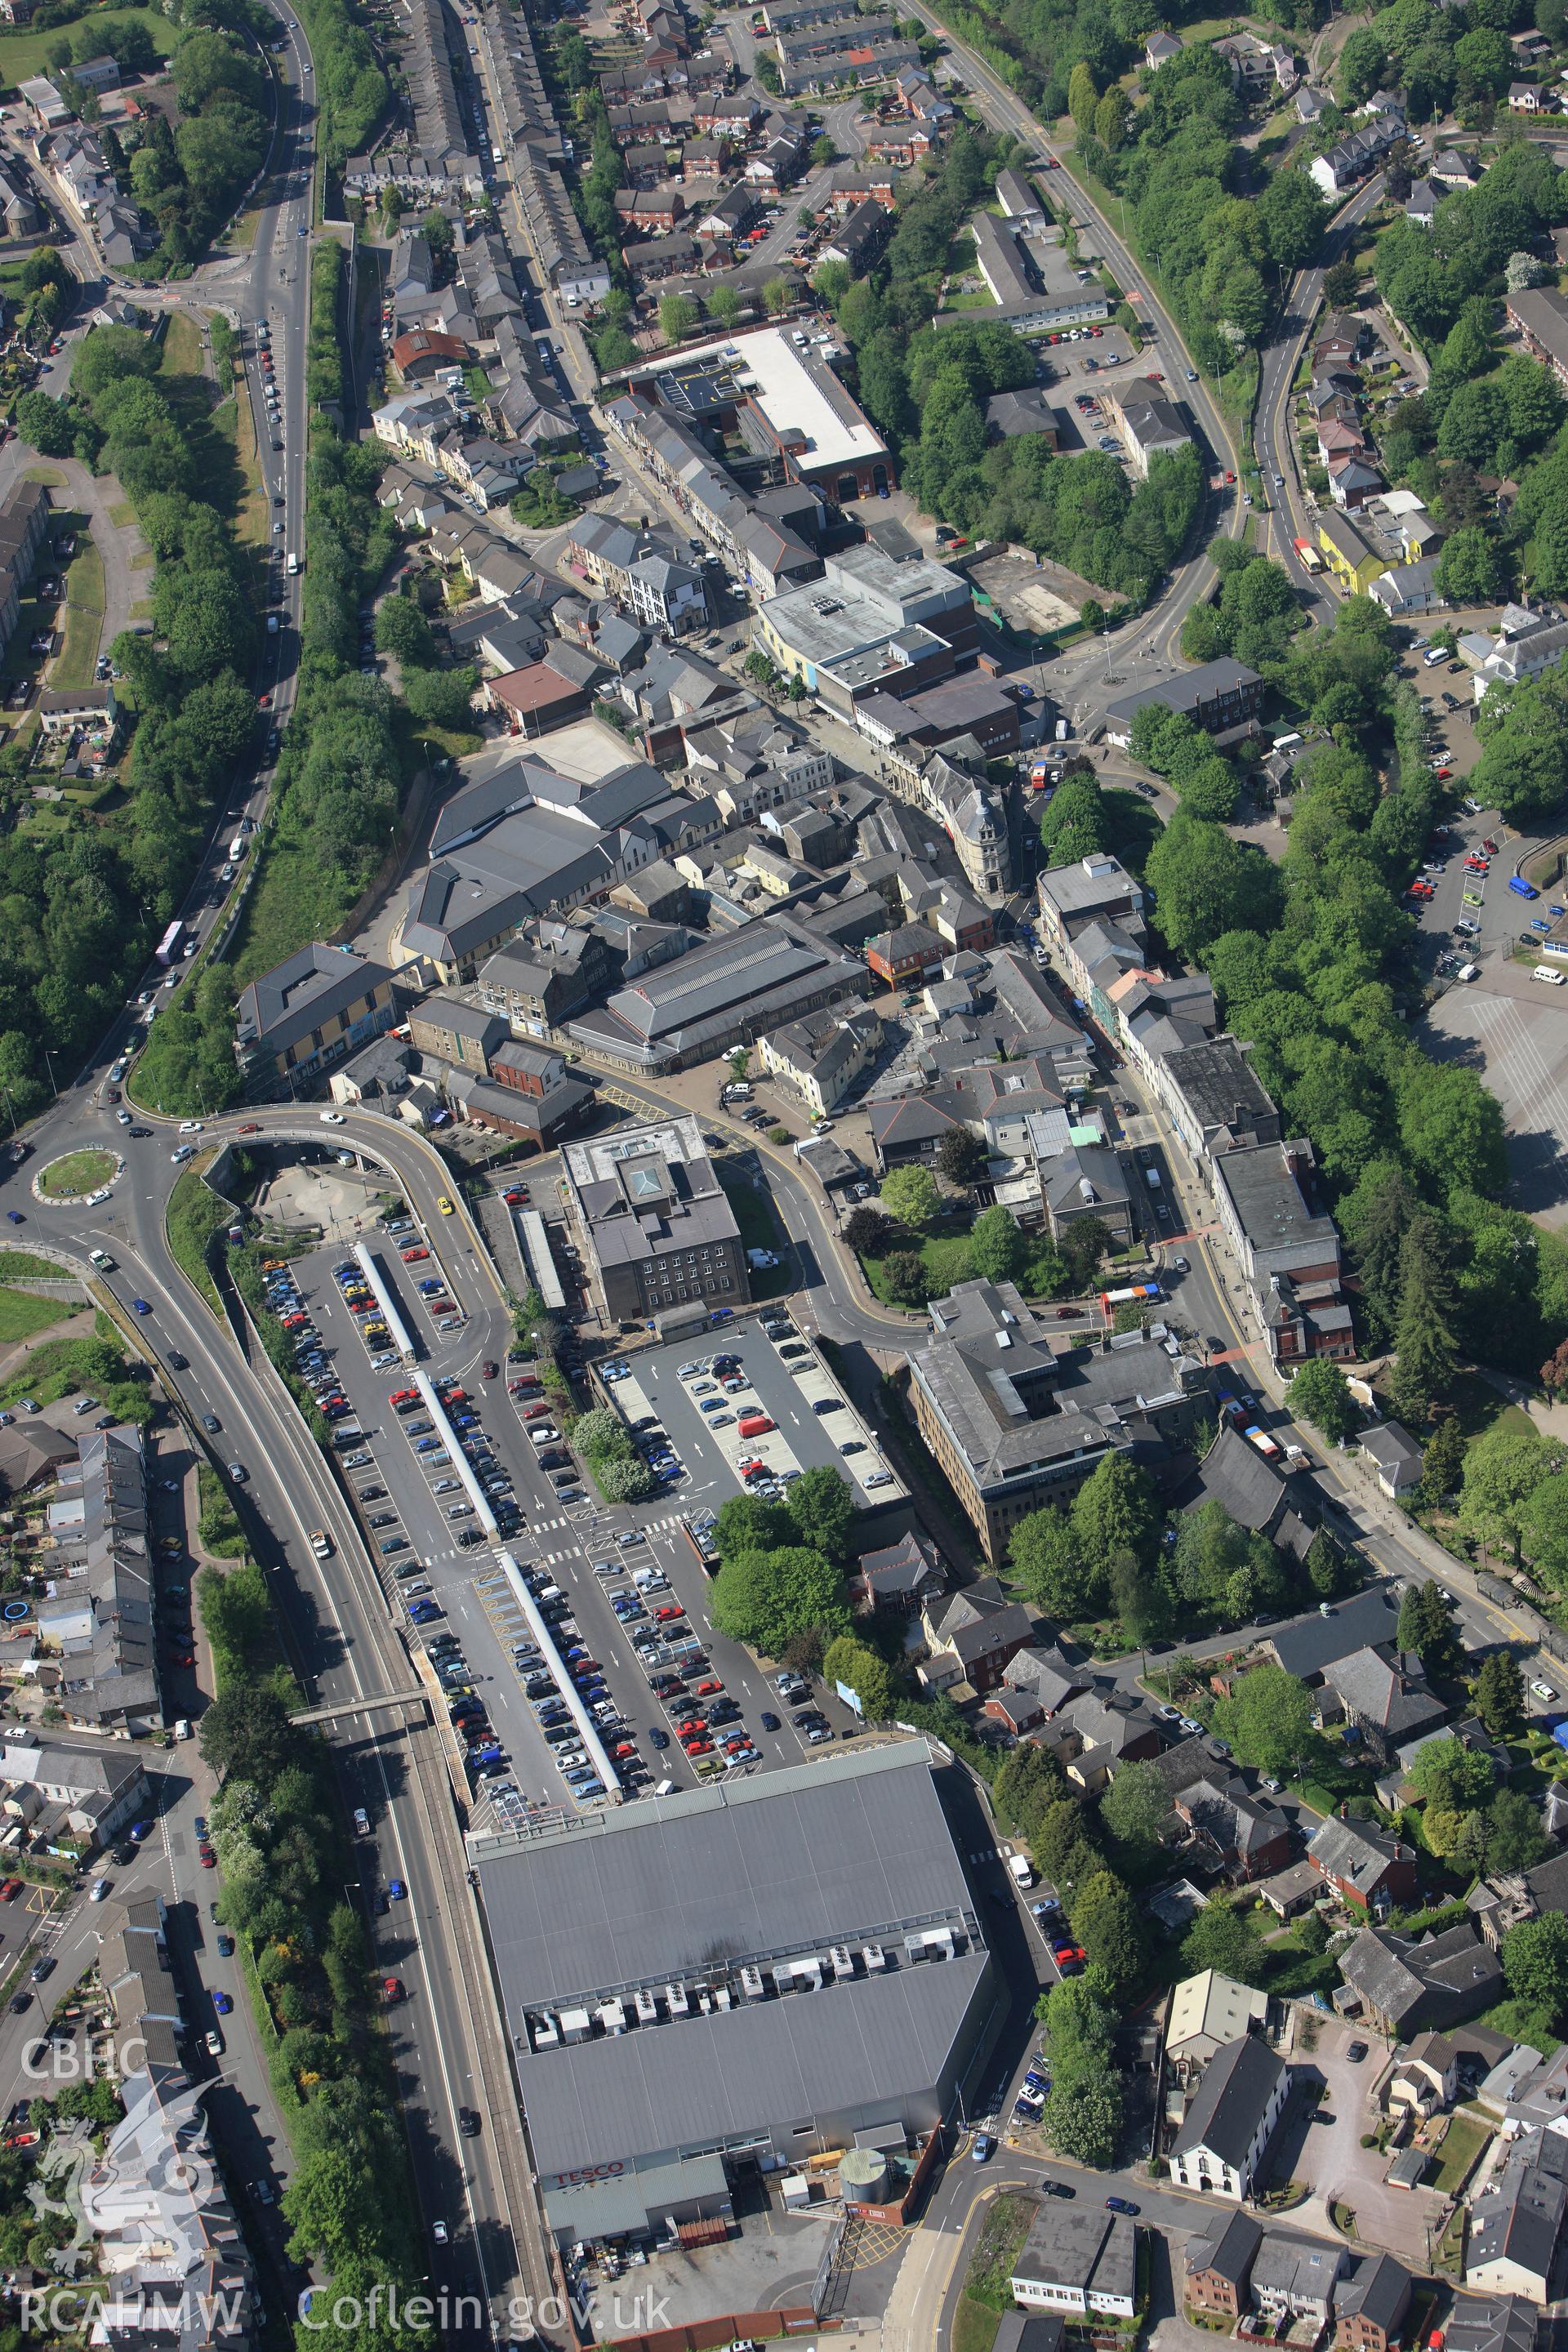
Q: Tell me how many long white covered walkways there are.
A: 3